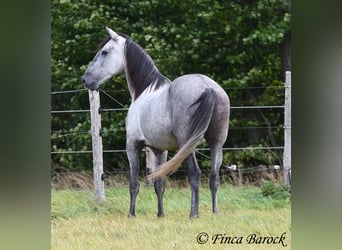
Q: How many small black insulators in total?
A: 3